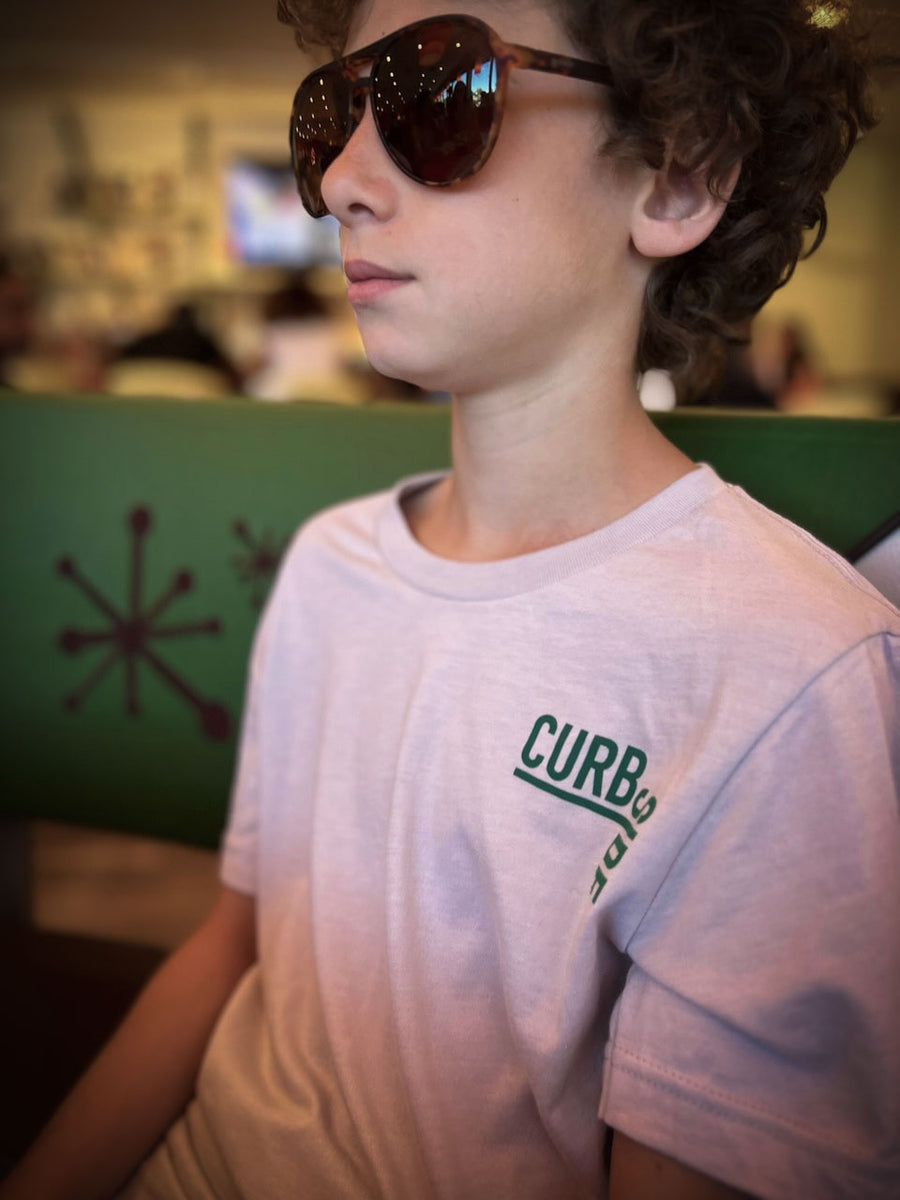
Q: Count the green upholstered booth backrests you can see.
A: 1